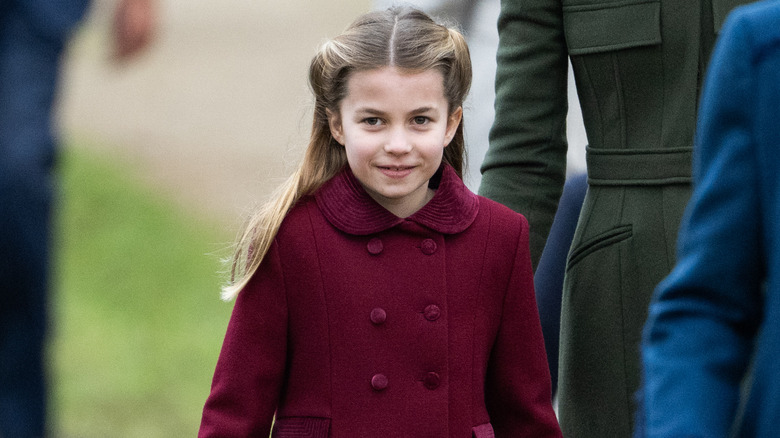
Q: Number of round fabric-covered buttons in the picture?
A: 6